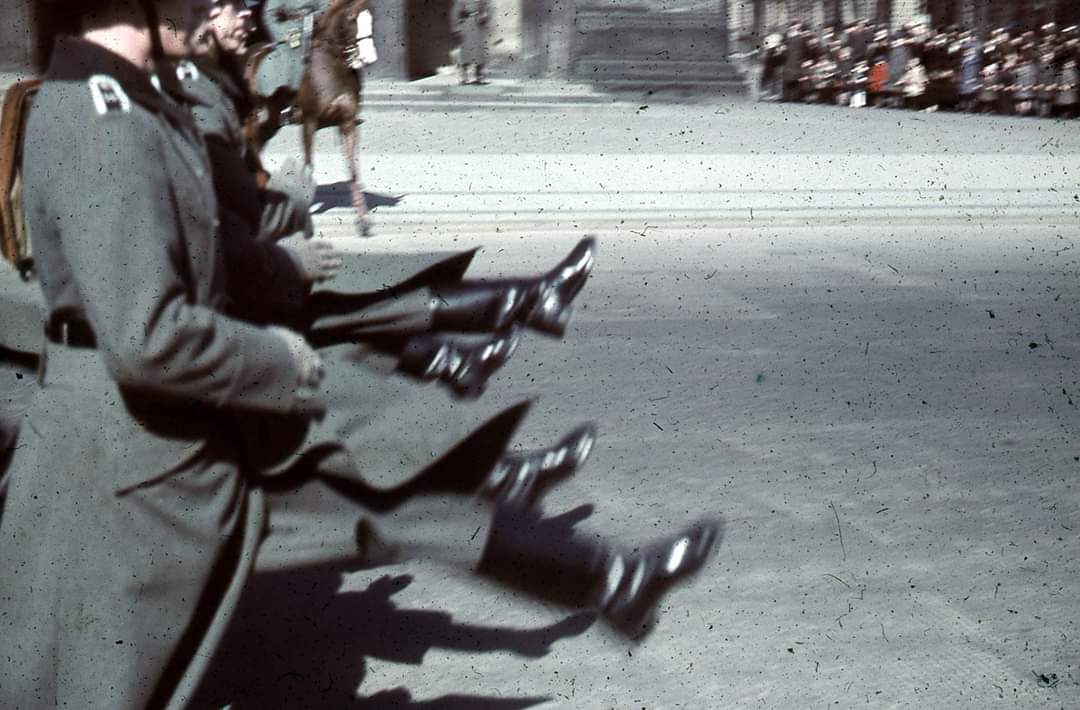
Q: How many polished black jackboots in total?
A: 4